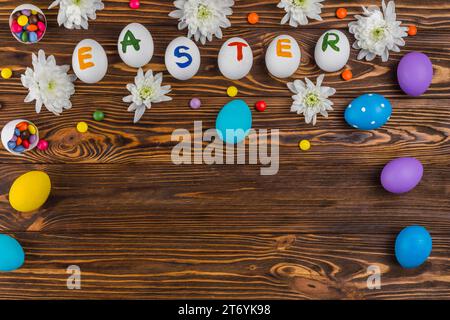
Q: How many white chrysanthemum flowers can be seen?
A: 7